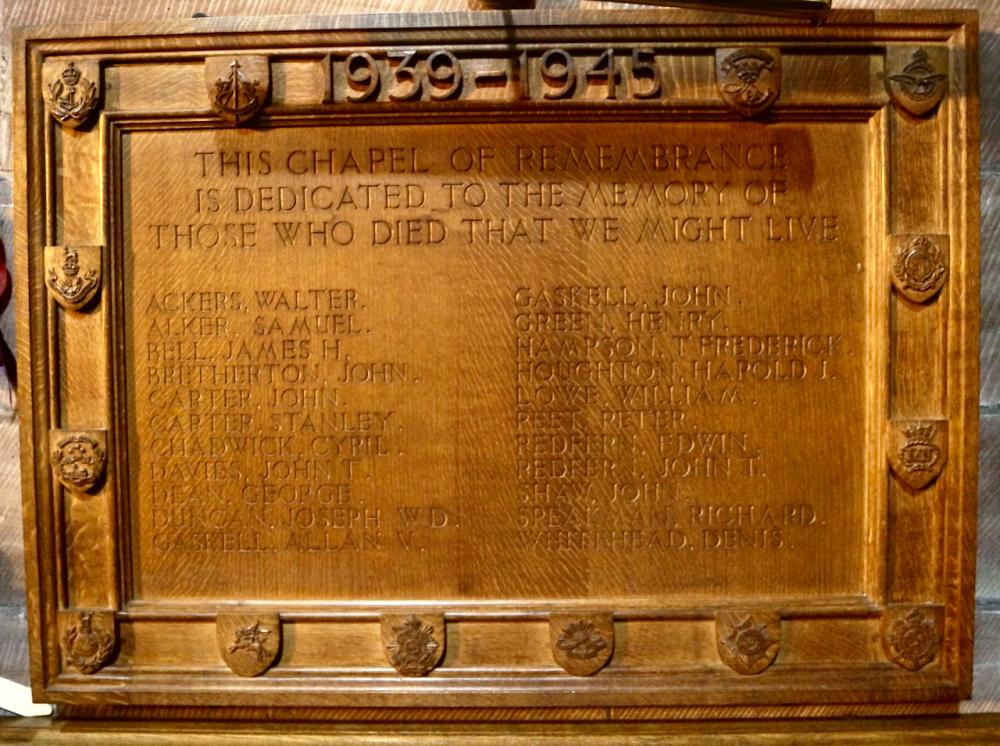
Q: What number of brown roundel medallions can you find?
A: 14